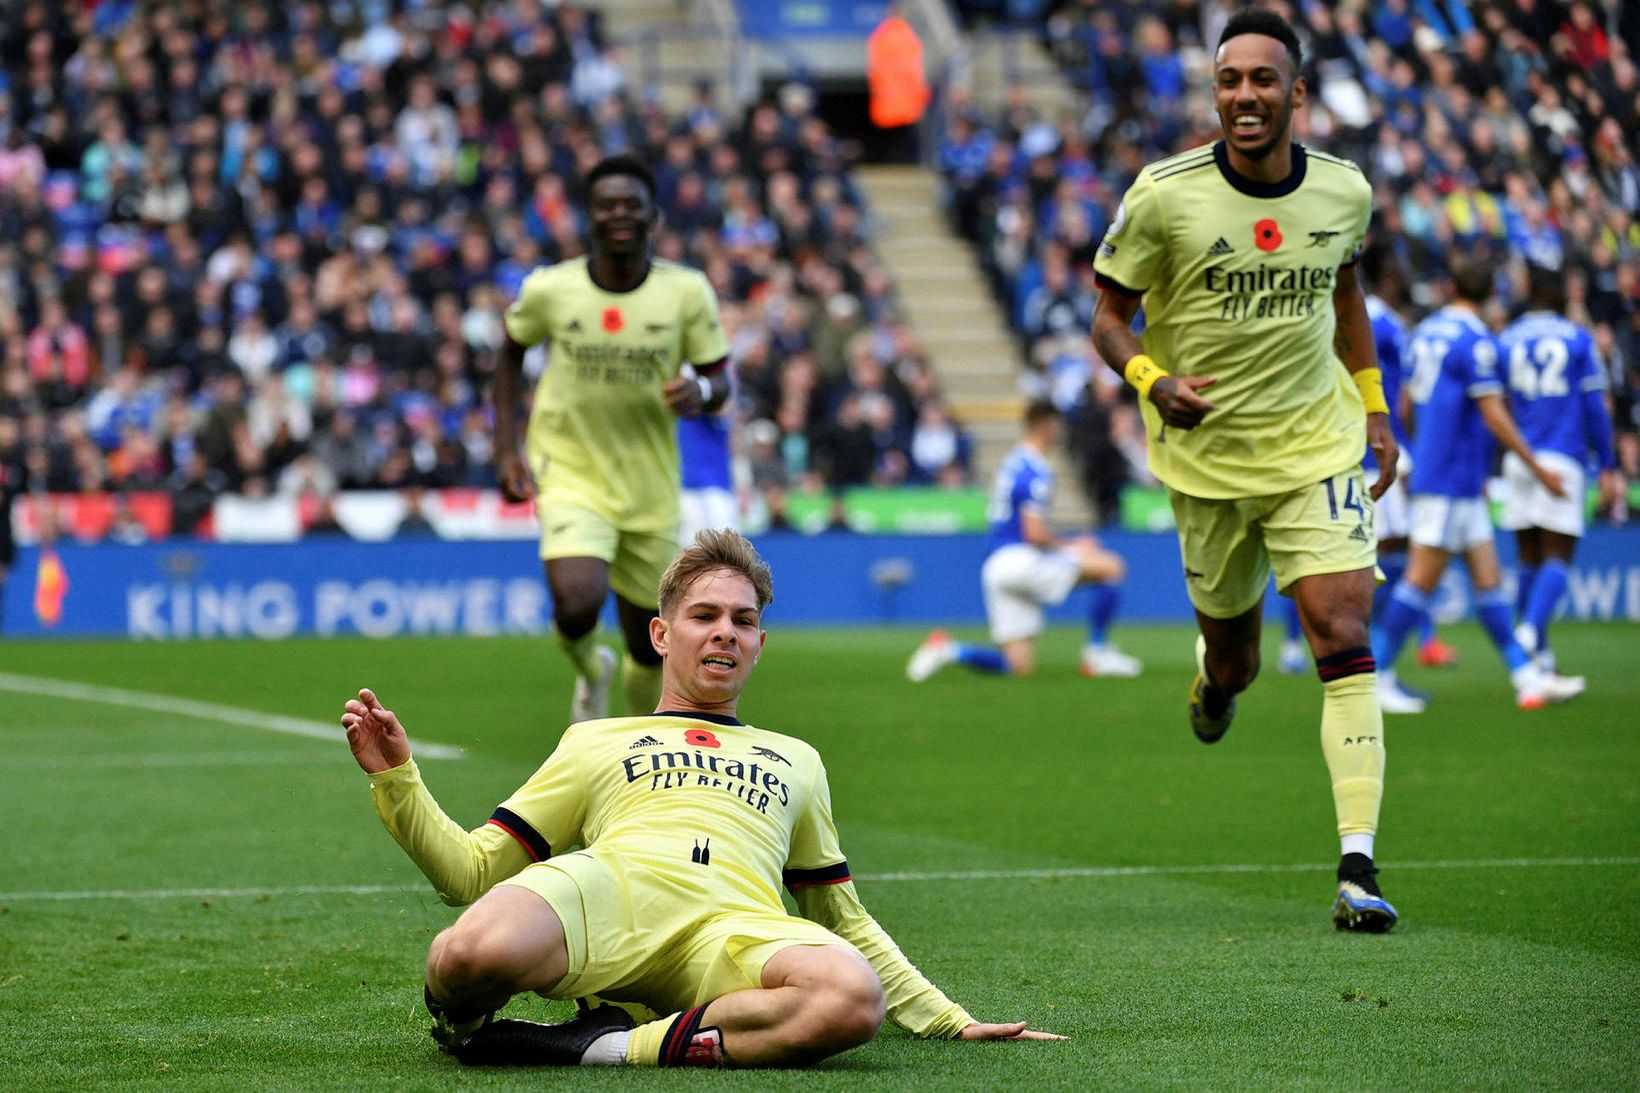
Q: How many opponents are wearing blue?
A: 5